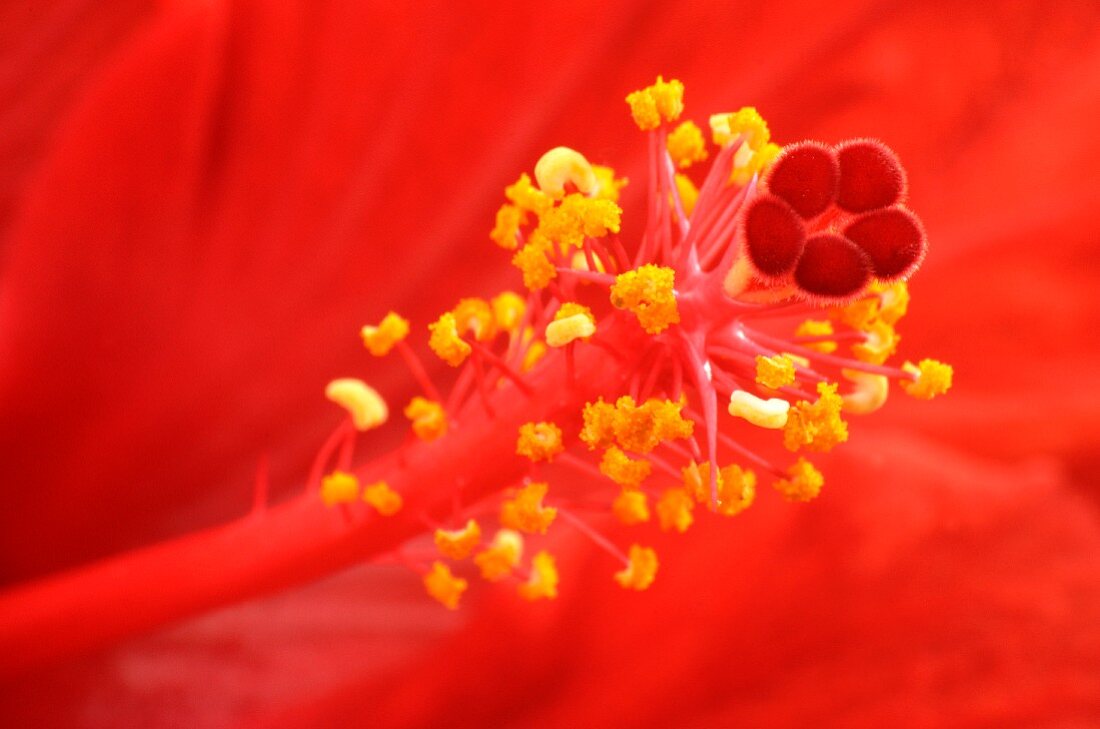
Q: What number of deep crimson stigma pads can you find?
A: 5